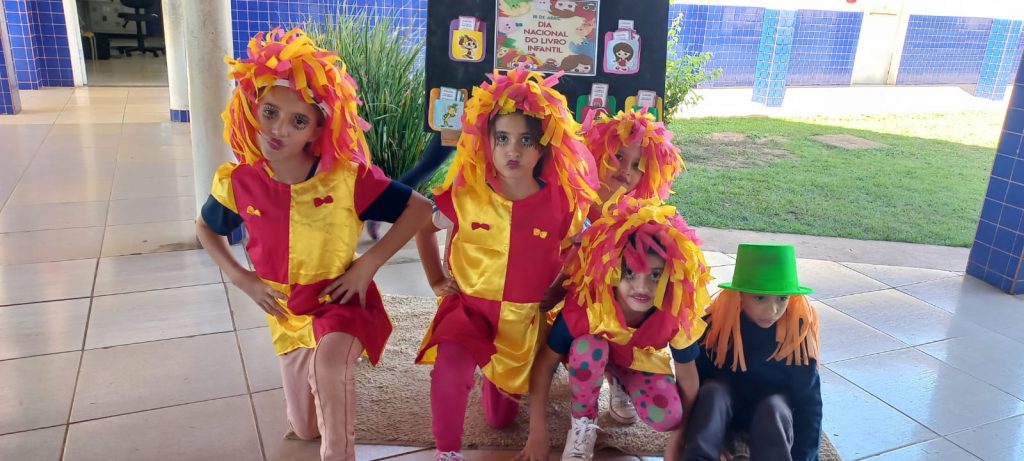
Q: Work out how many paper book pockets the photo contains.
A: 5